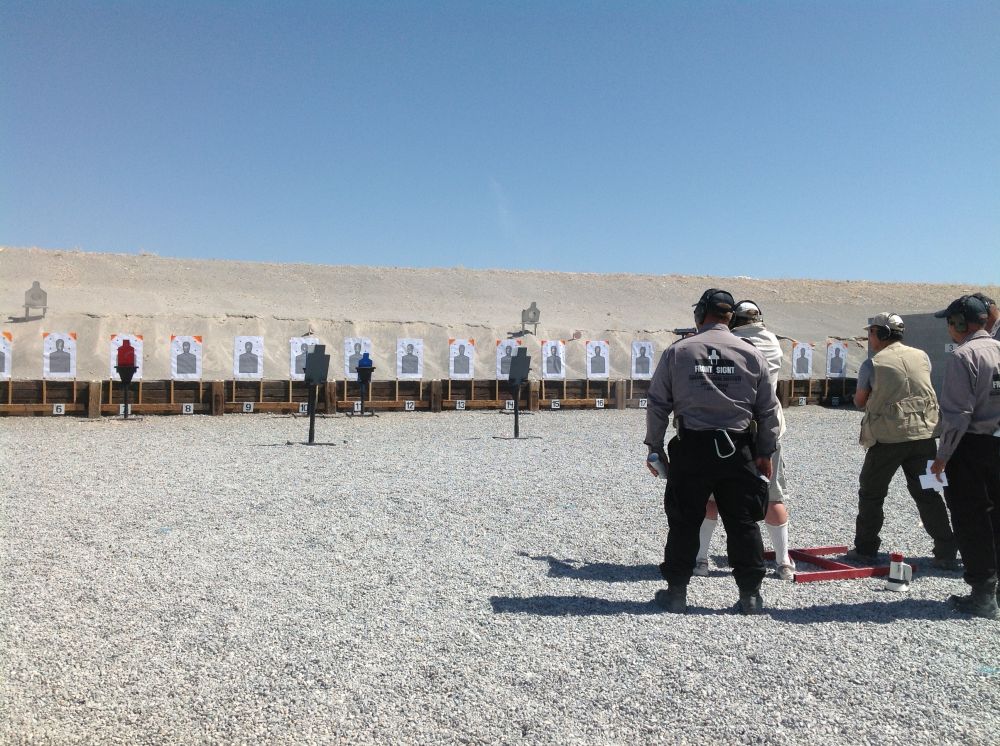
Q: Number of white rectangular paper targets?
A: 15